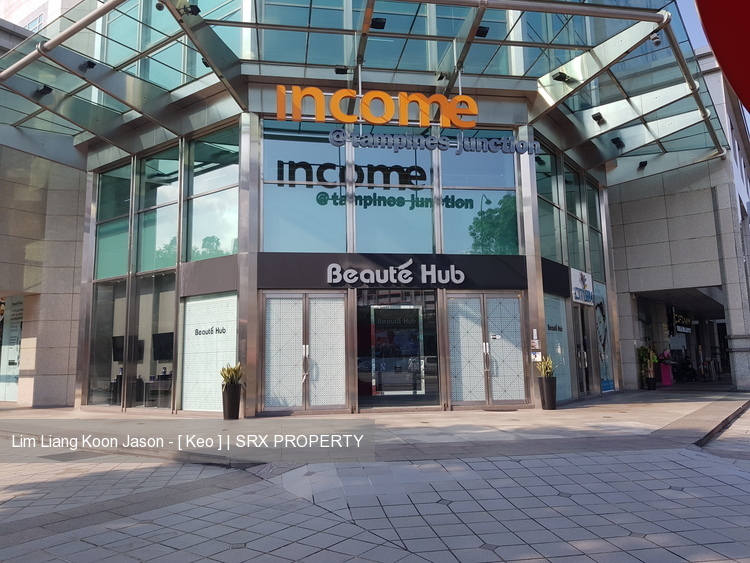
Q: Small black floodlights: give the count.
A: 12